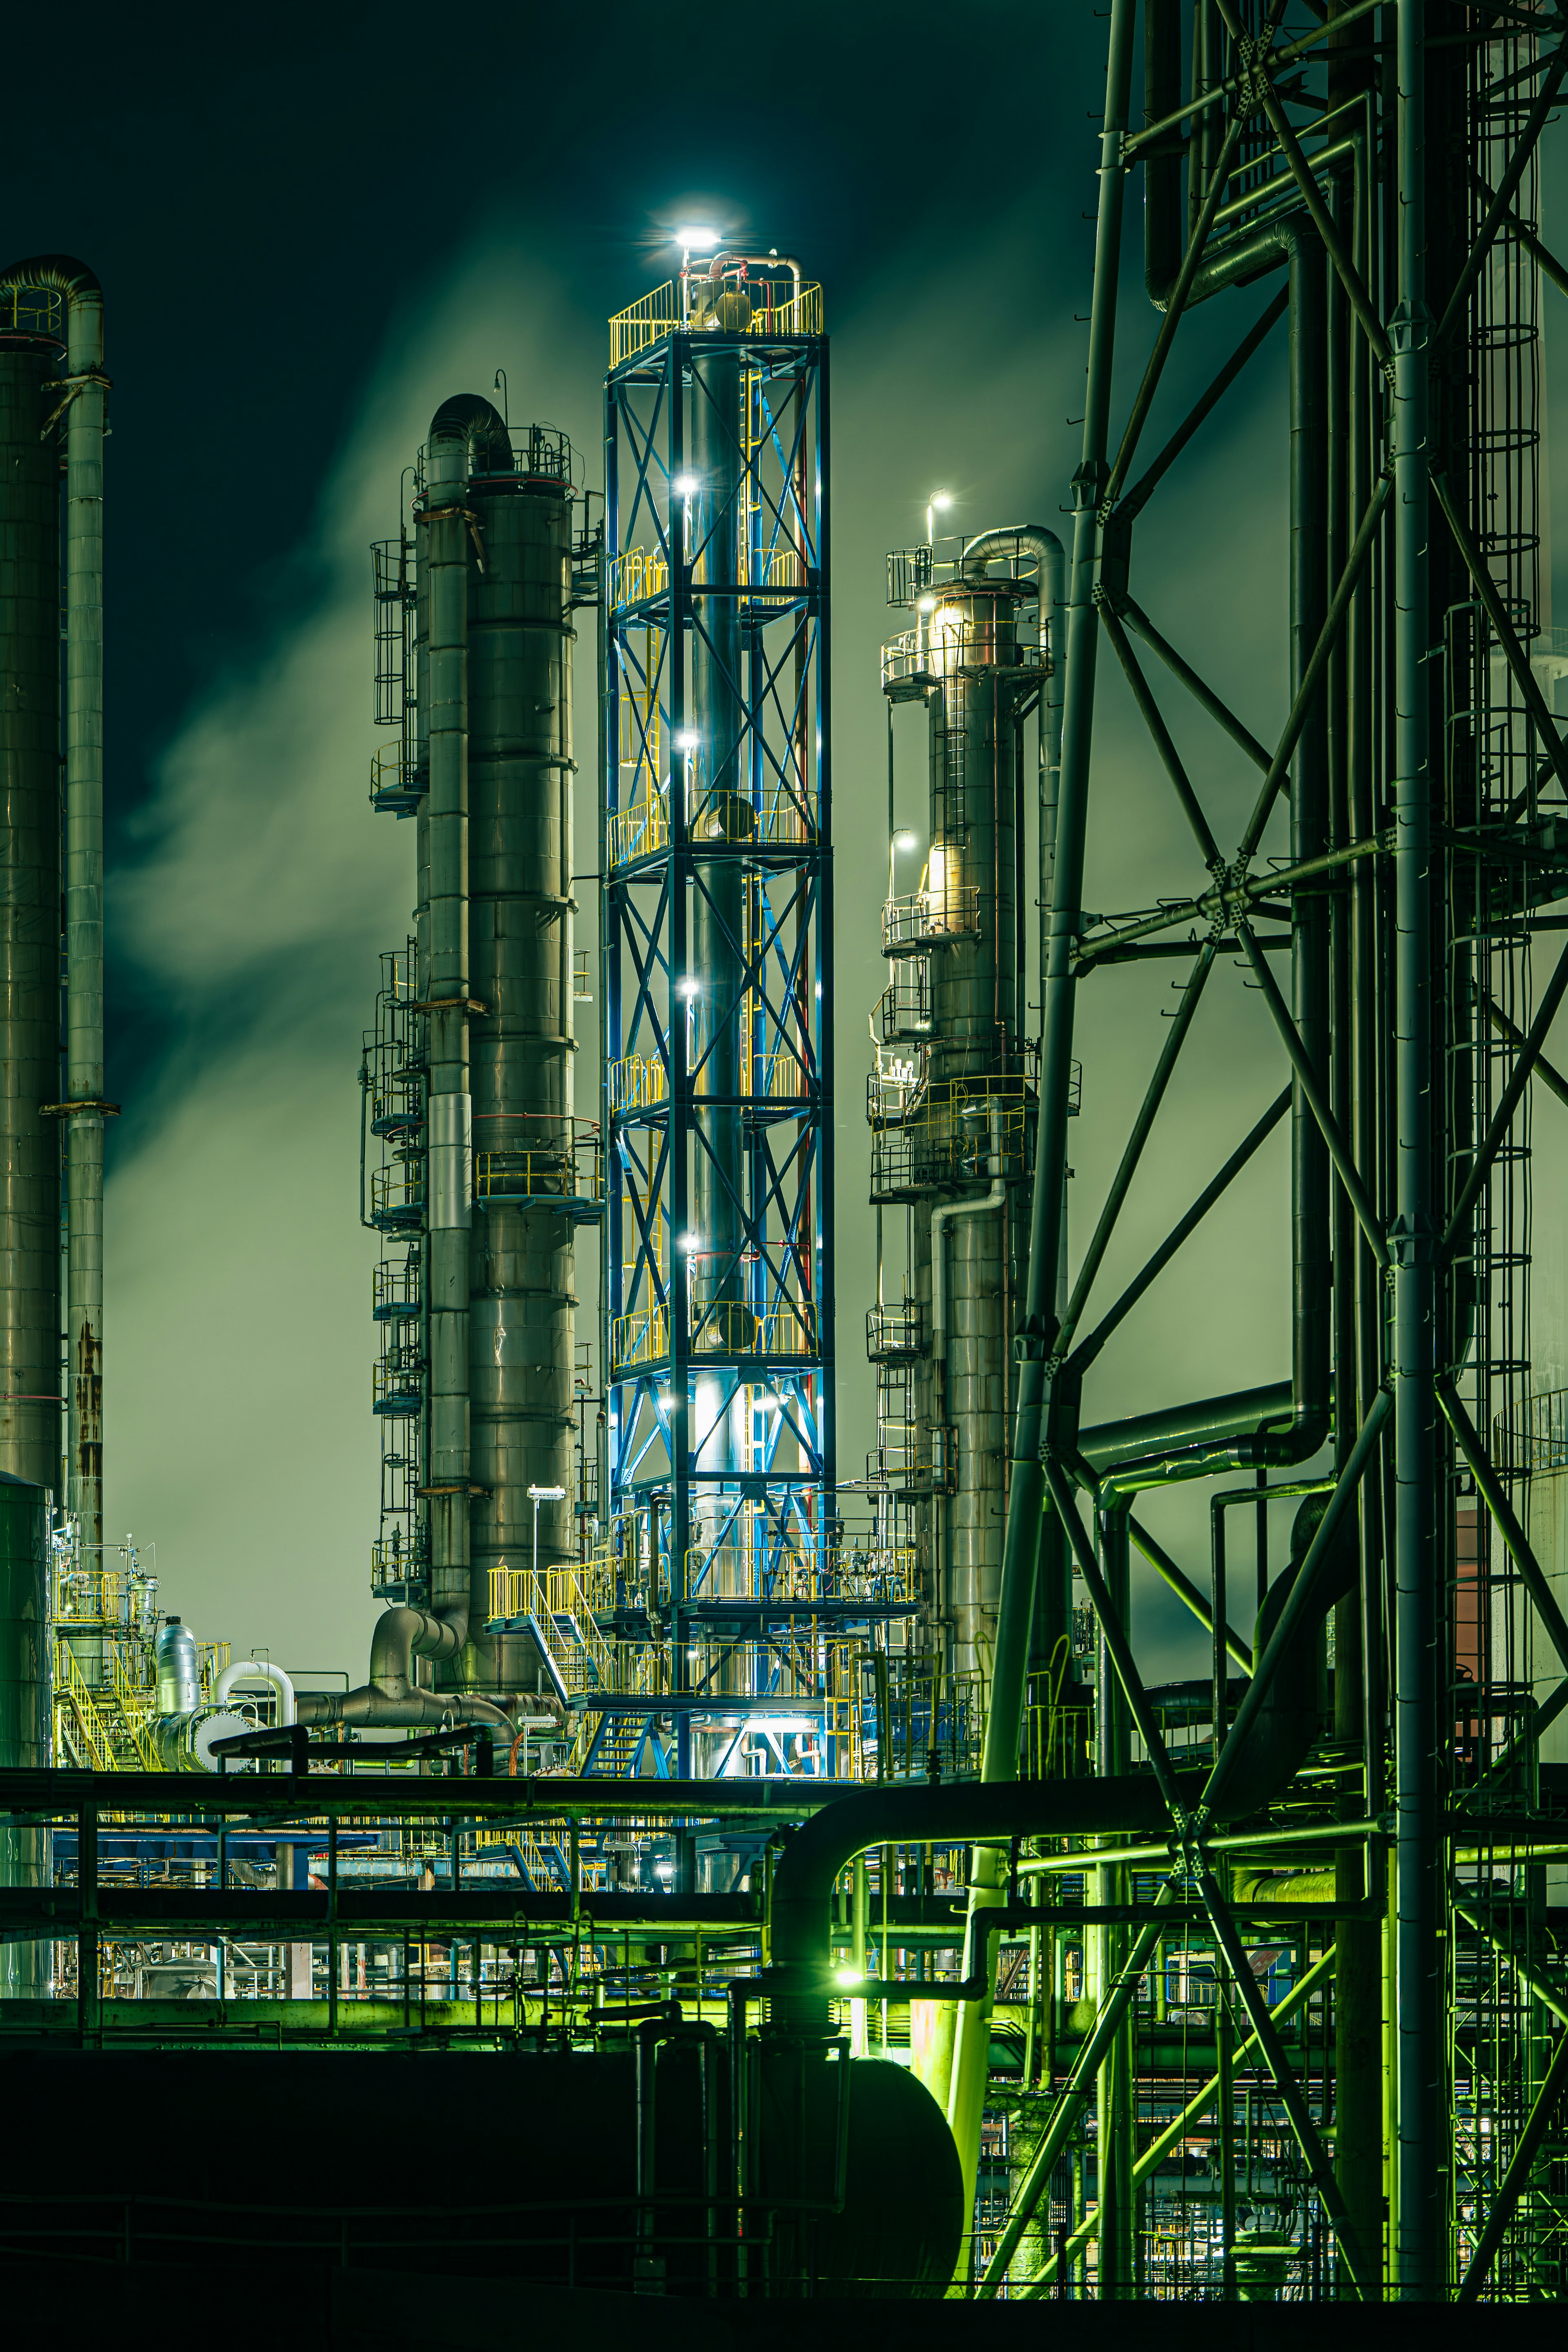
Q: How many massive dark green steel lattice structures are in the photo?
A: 1